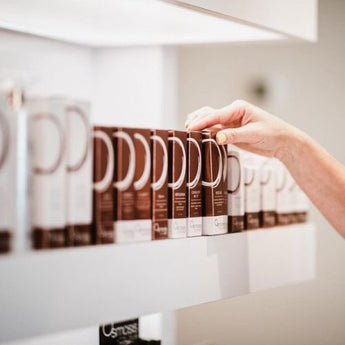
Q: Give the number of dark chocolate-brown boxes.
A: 7